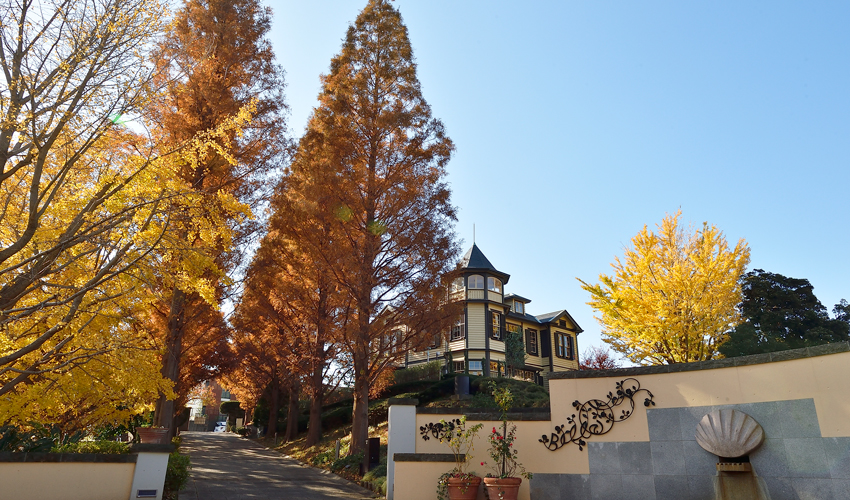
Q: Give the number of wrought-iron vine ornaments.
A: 2